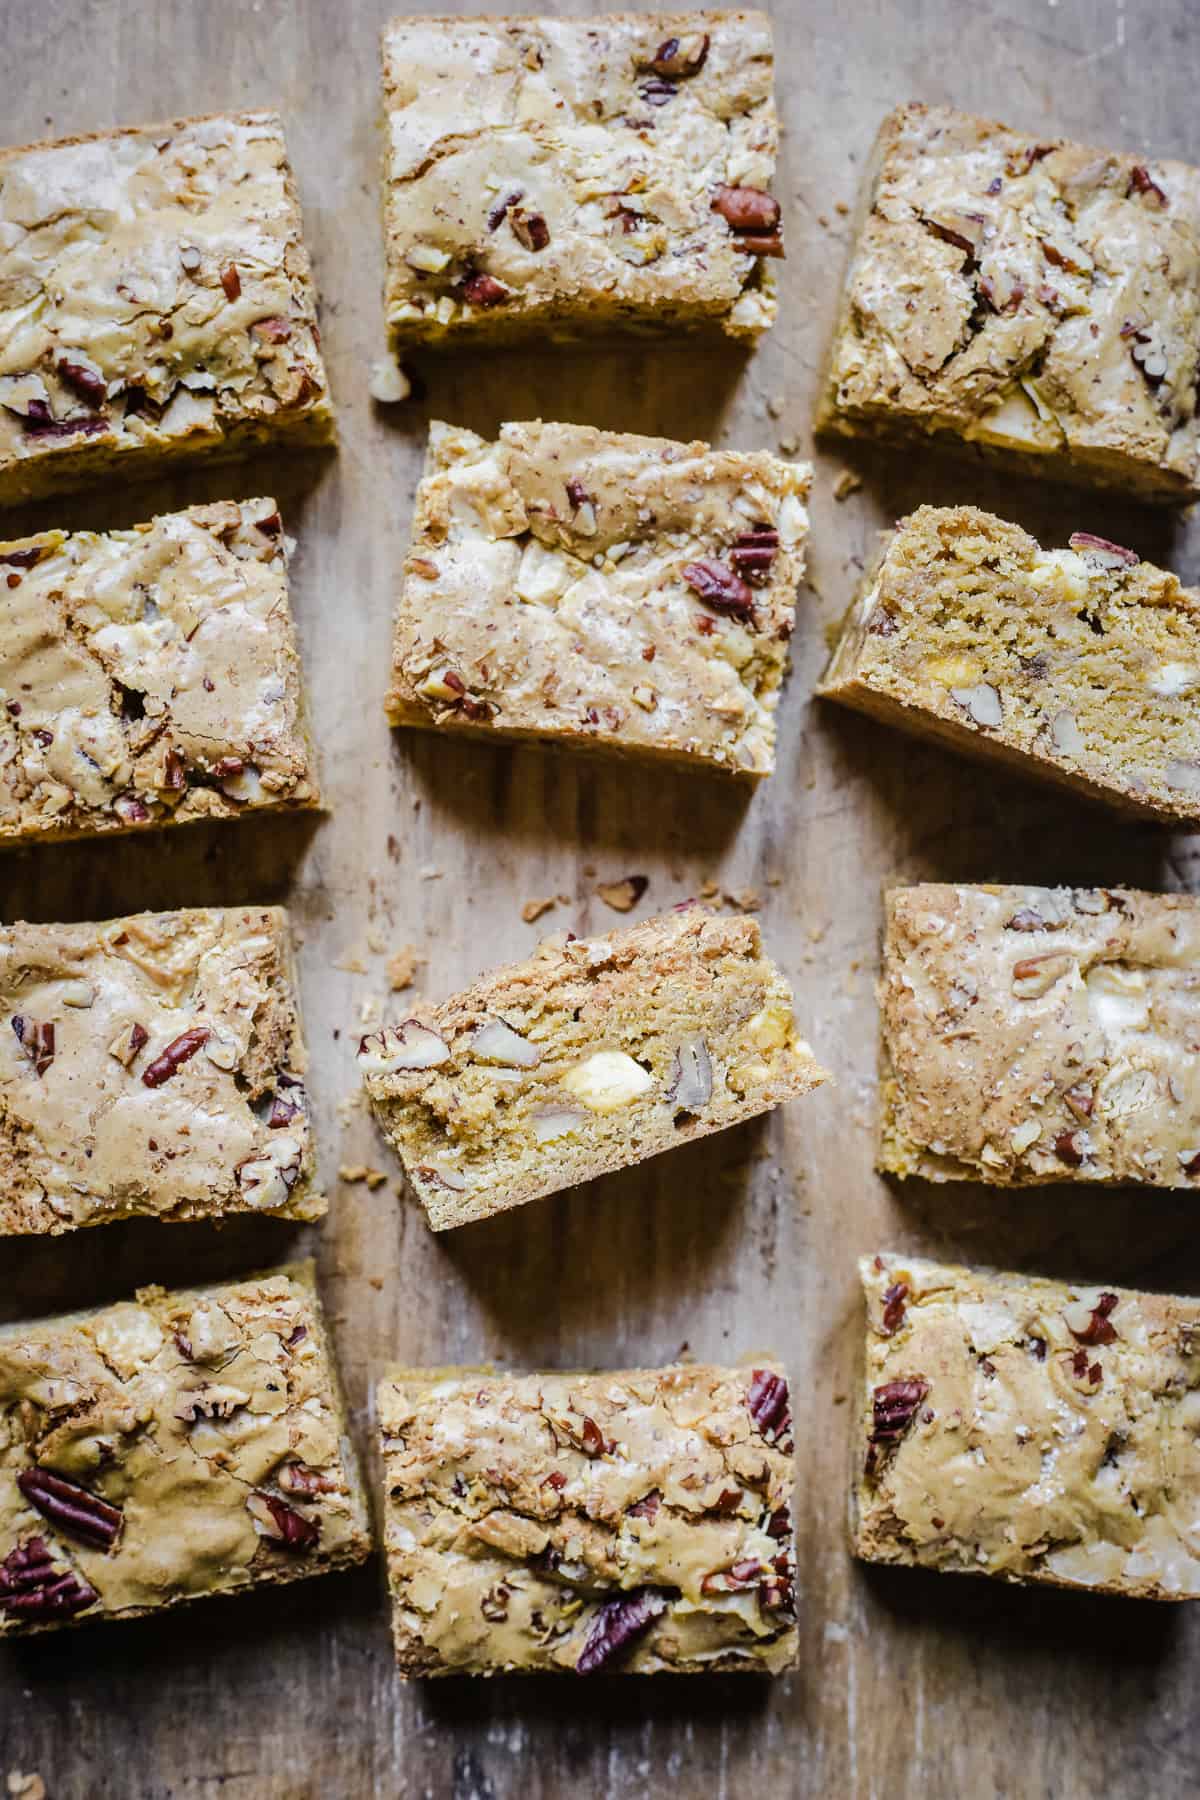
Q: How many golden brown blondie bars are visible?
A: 12